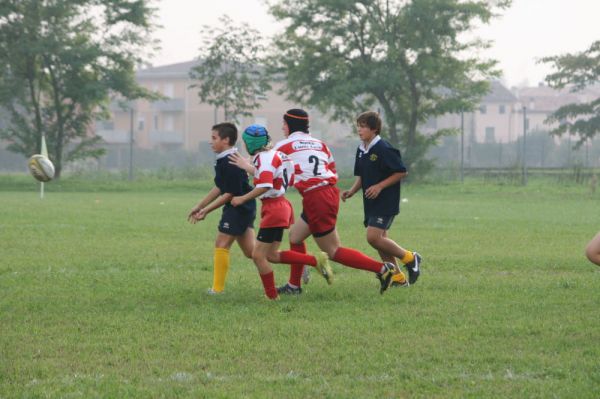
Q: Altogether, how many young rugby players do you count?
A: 4